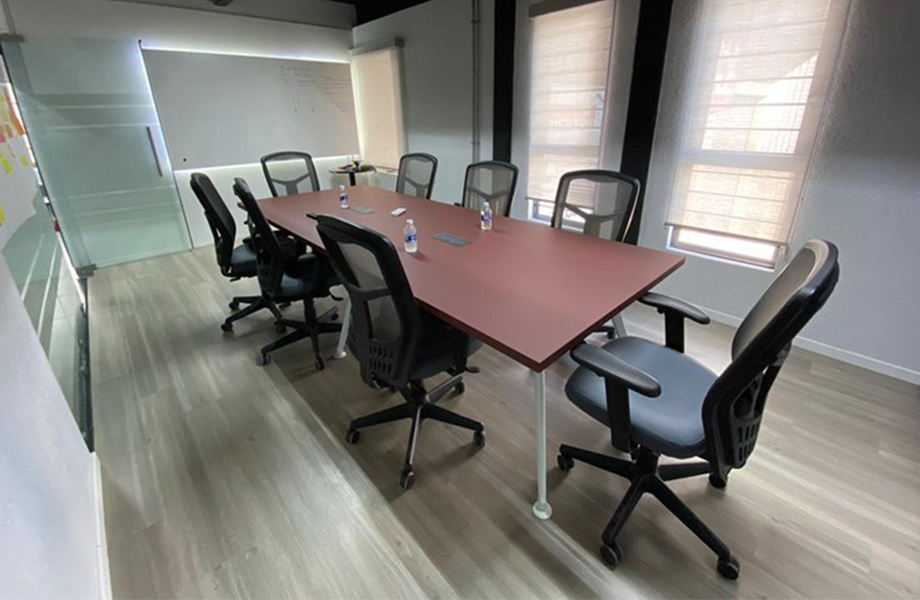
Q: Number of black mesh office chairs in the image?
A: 8